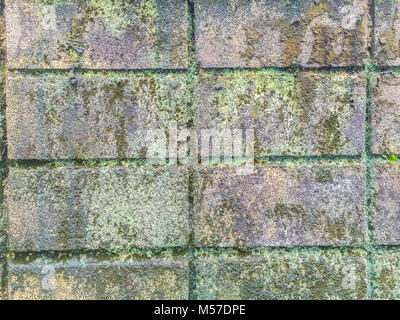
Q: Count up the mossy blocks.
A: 12